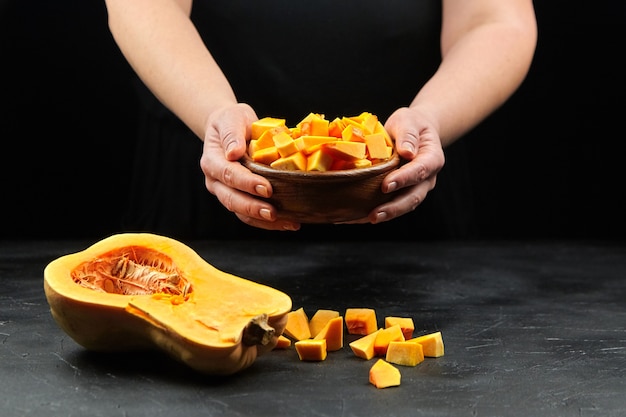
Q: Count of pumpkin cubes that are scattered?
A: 12